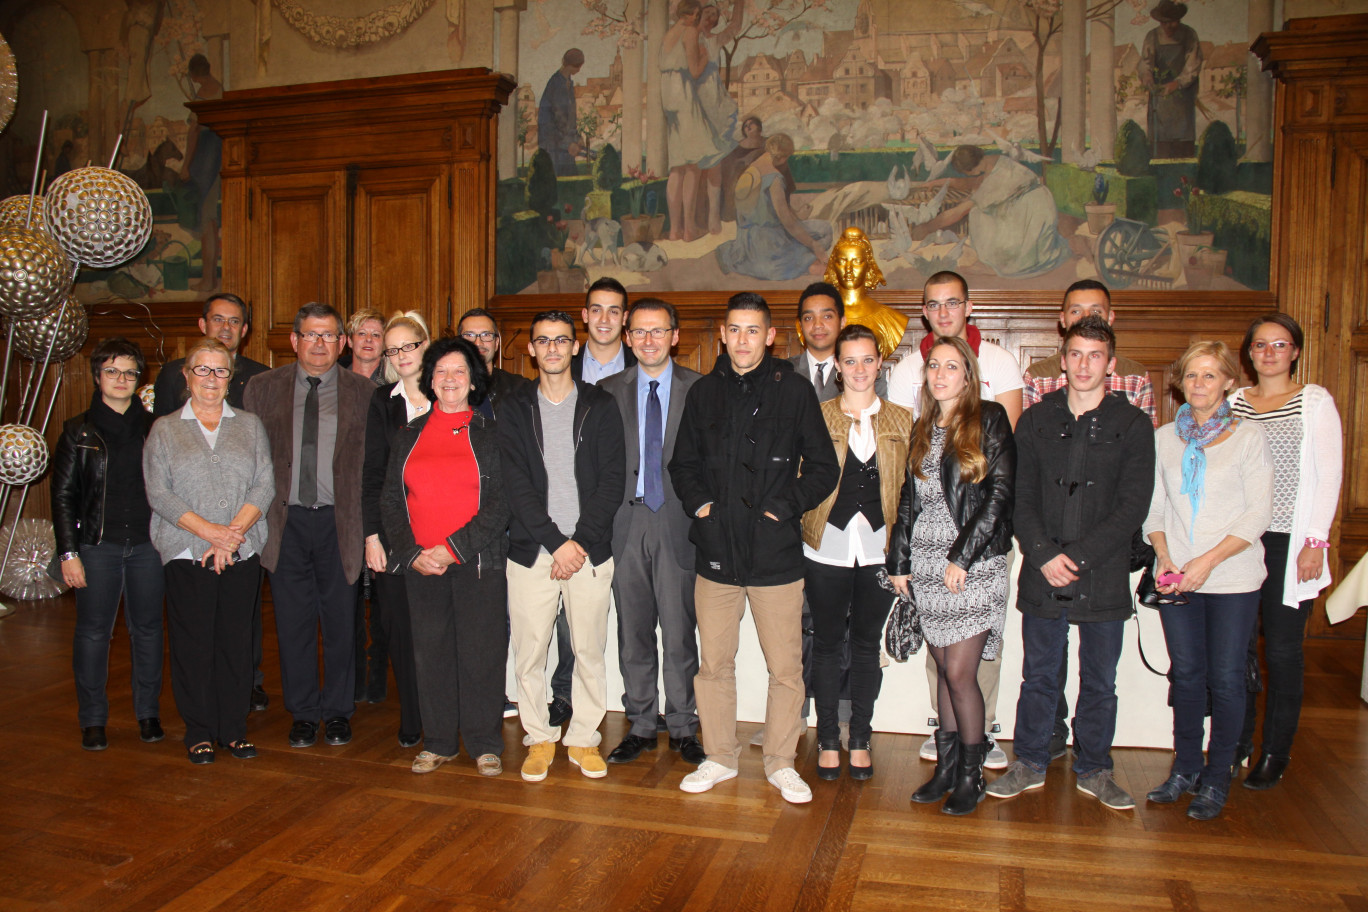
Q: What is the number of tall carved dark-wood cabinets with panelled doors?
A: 2